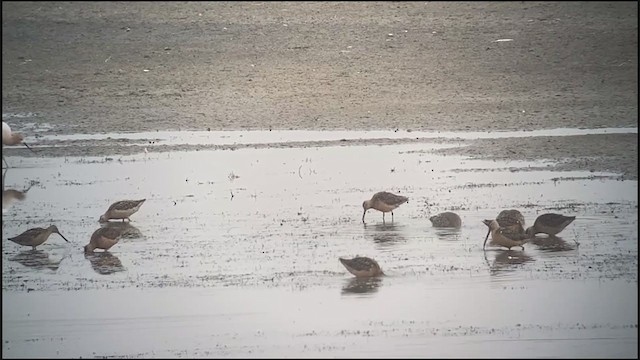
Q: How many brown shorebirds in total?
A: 9